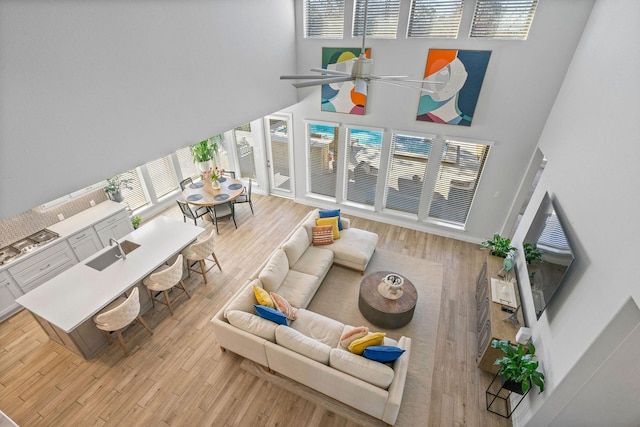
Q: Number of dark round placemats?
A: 5